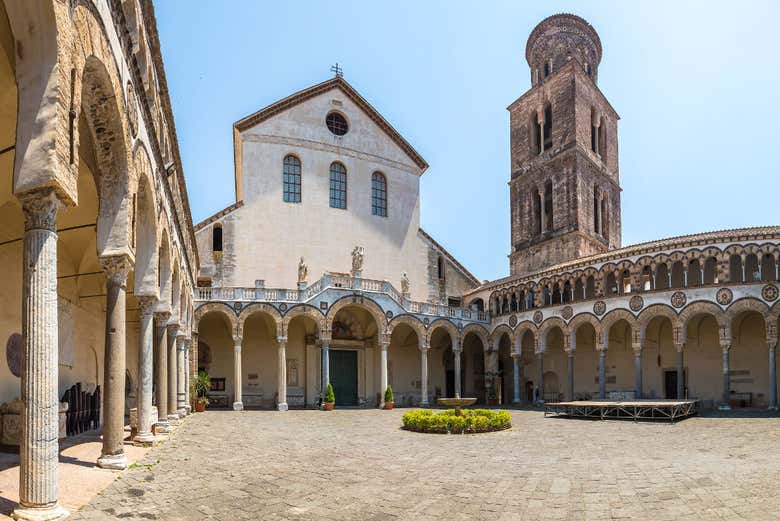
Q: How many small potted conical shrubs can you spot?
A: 2